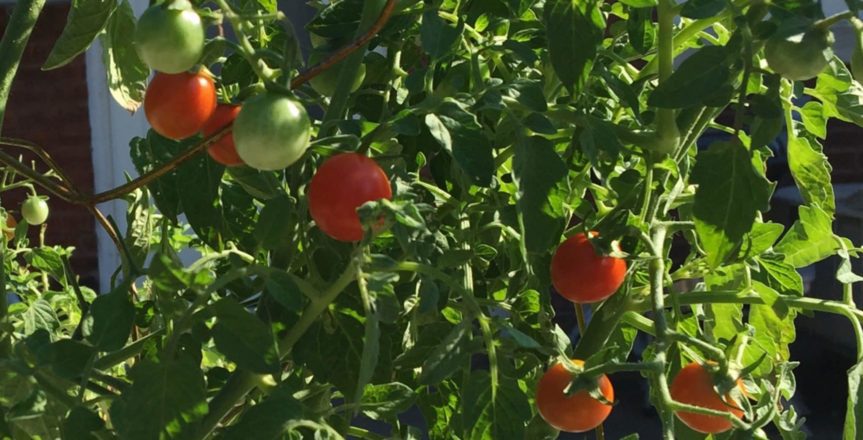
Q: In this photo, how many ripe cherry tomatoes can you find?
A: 6